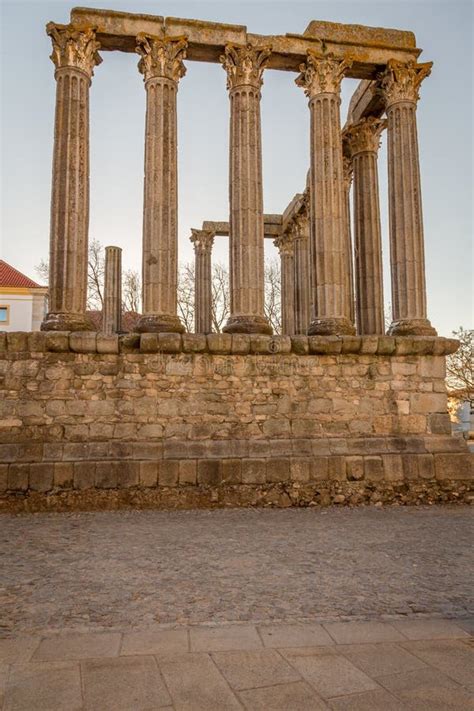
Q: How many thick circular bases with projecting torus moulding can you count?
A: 5